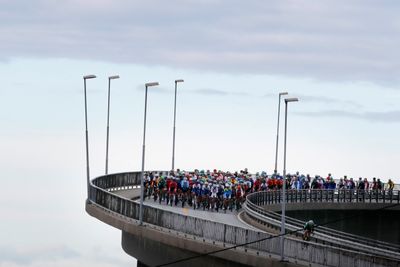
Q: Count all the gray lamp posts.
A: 6